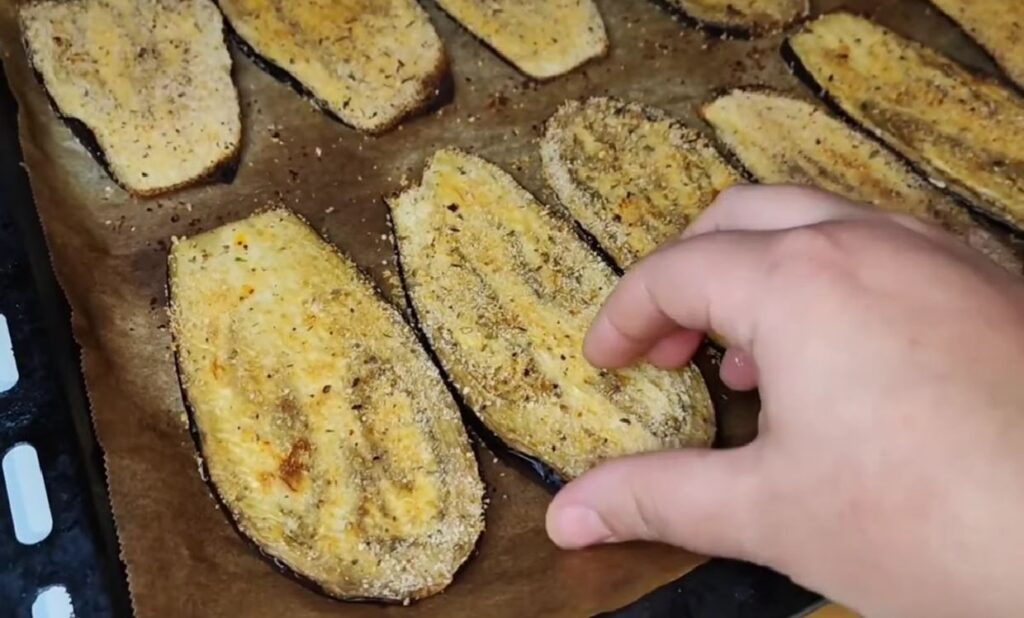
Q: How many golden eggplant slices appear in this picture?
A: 10